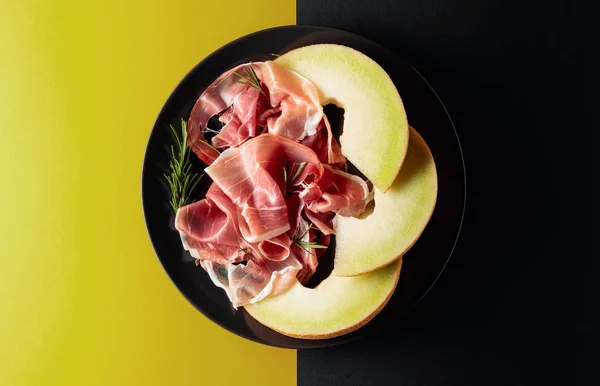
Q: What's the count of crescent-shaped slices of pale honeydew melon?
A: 3